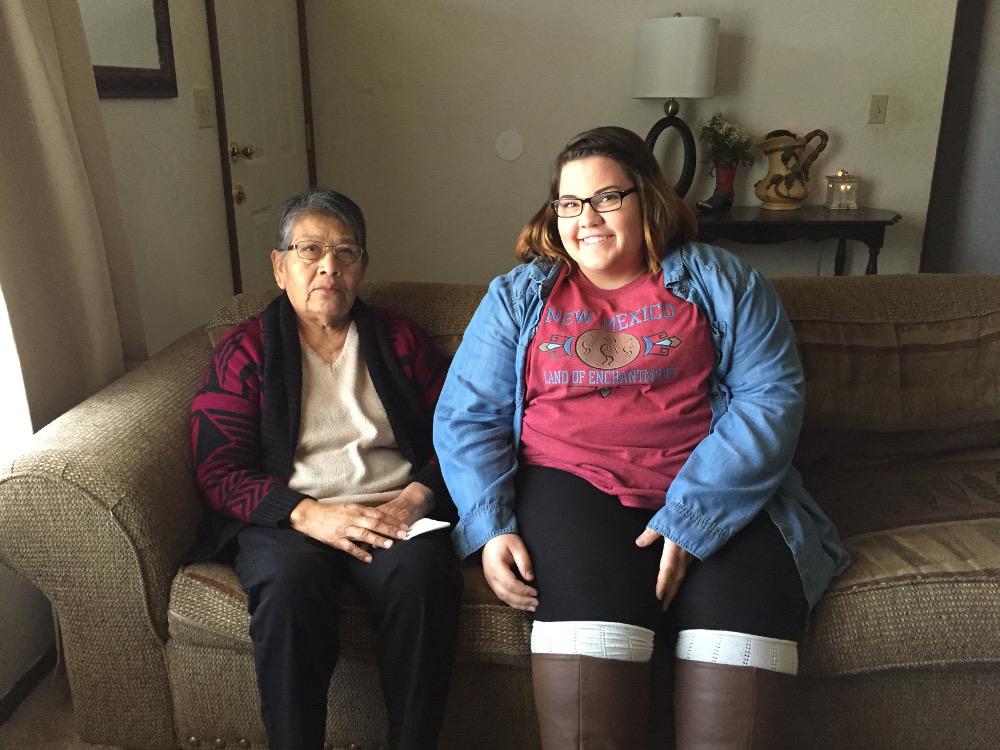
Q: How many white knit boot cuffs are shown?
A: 2